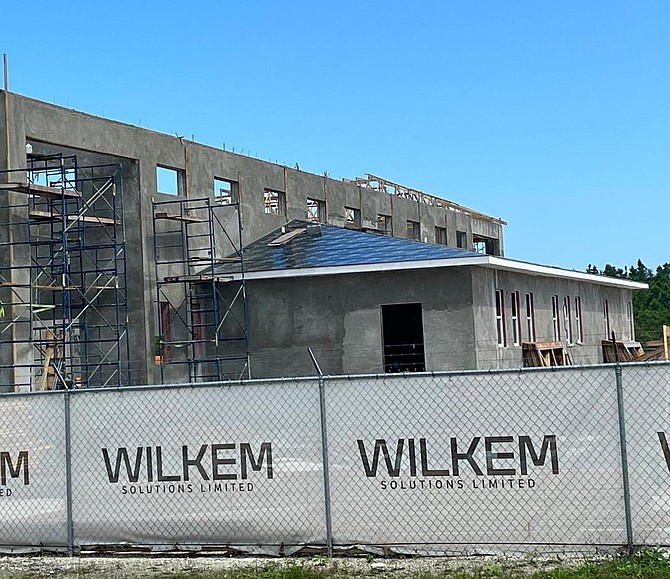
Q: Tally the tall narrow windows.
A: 8